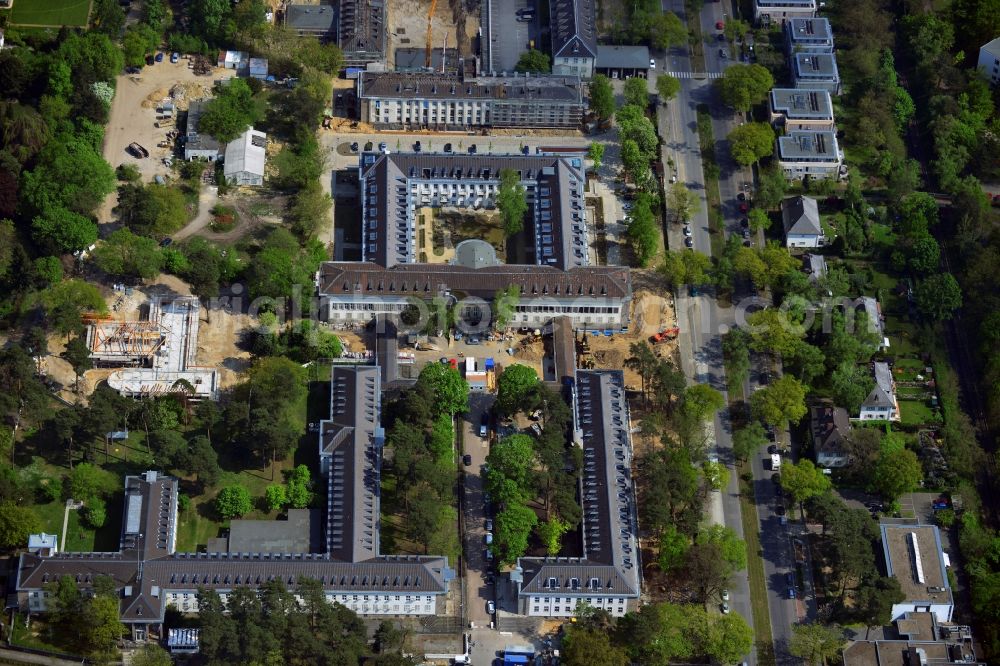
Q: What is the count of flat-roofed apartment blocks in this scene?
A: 5